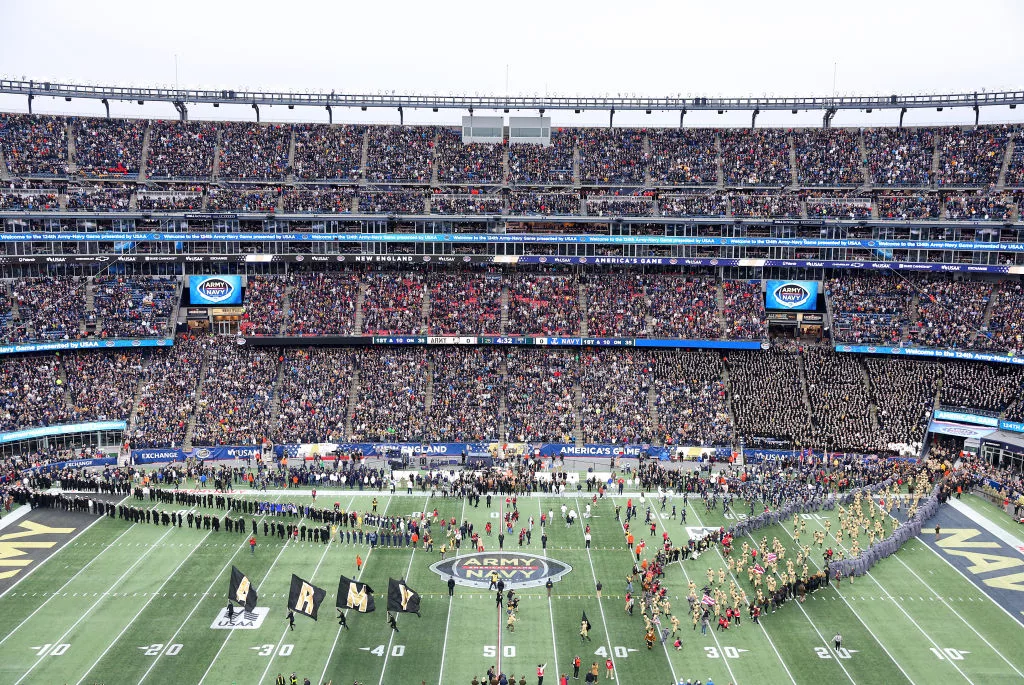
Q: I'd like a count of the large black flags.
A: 4